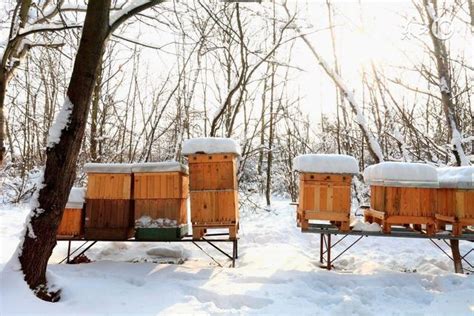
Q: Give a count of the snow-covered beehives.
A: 7